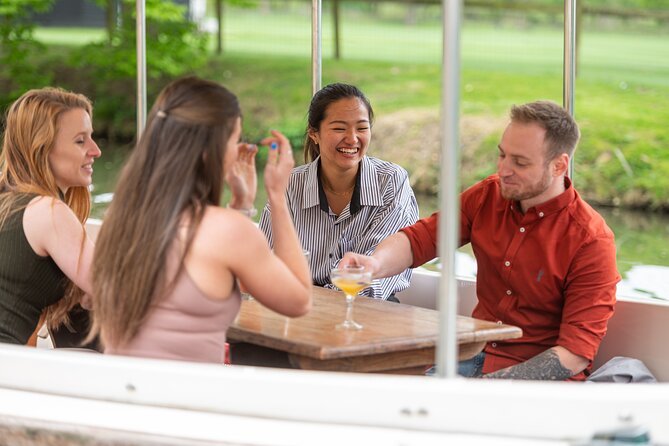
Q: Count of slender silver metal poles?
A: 4